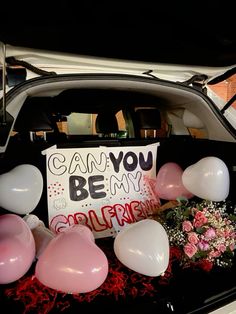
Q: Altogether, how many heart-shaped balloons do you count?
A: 6